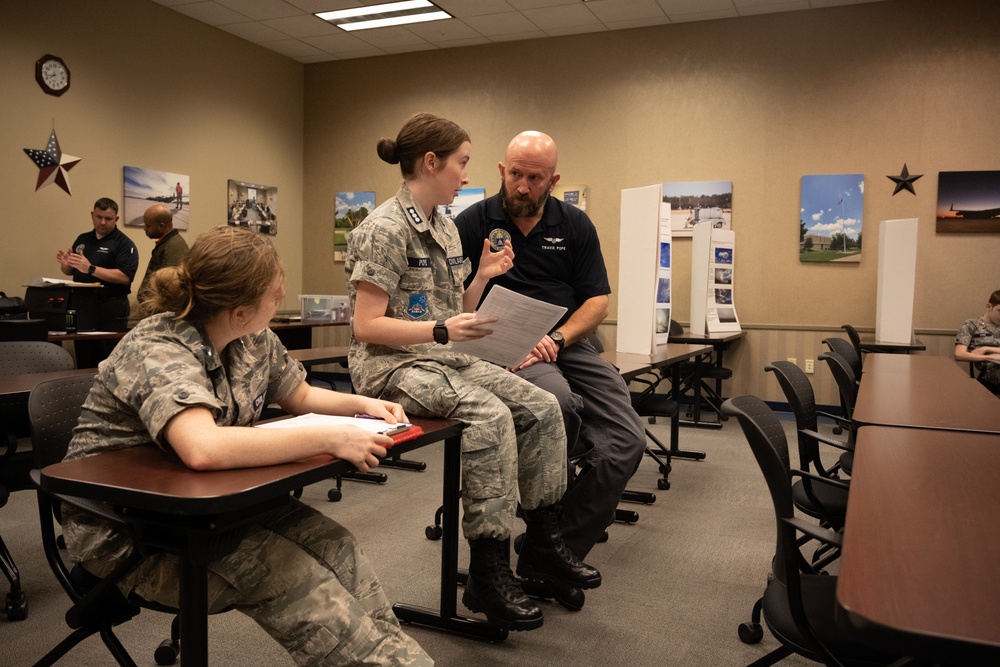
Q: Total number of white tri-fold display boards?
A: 3